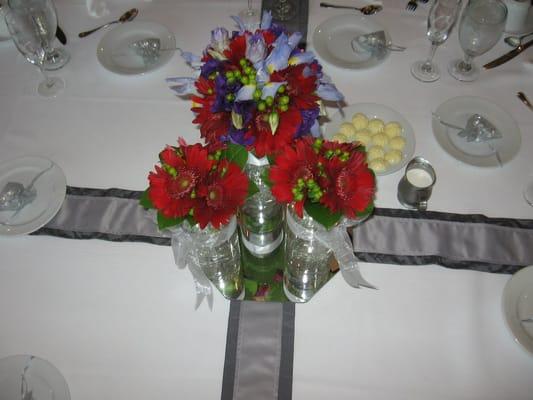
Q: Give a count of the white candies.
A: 11